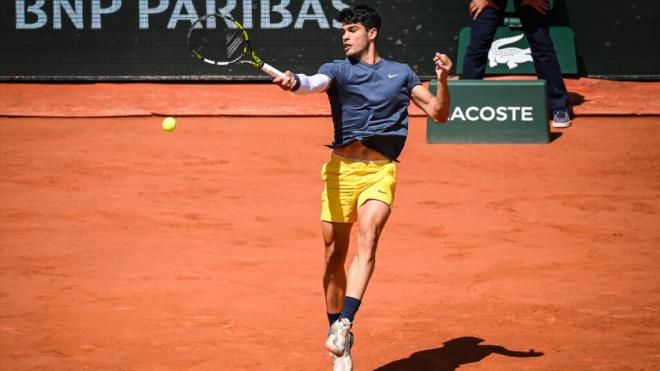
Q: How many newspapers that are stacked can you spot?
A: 0